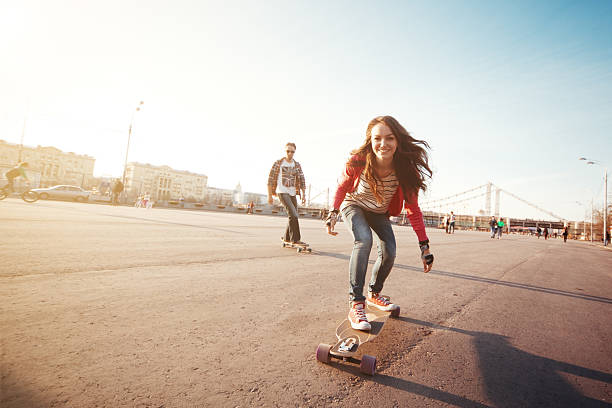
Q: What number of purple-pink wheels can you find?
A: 3